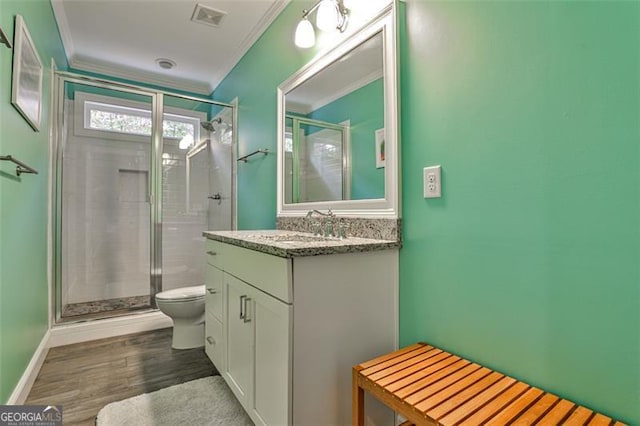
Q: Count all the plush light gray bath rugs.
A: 1